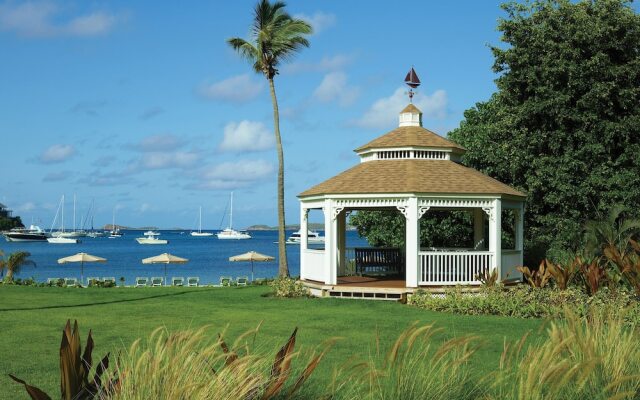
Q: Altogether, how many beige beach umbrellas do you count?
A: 3